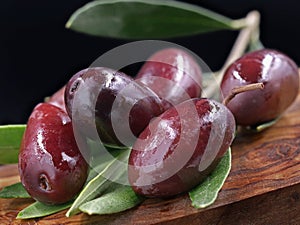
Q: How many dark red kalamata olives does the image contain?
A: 6